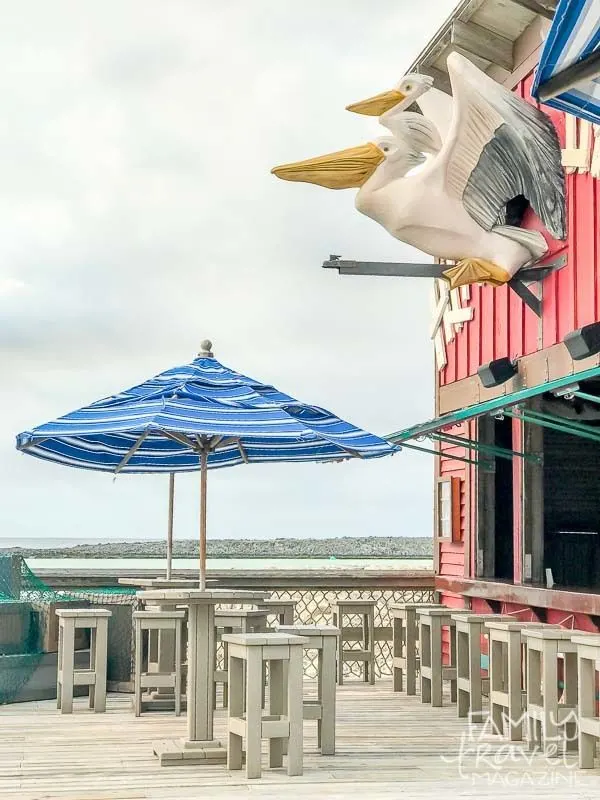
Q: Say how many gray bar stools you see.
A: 13